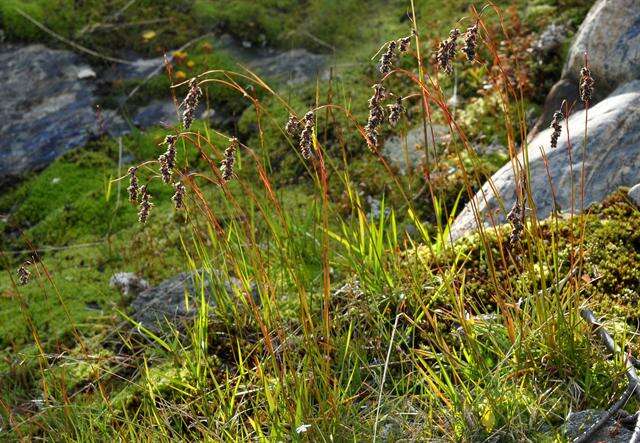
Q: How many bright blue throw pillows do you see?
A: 0